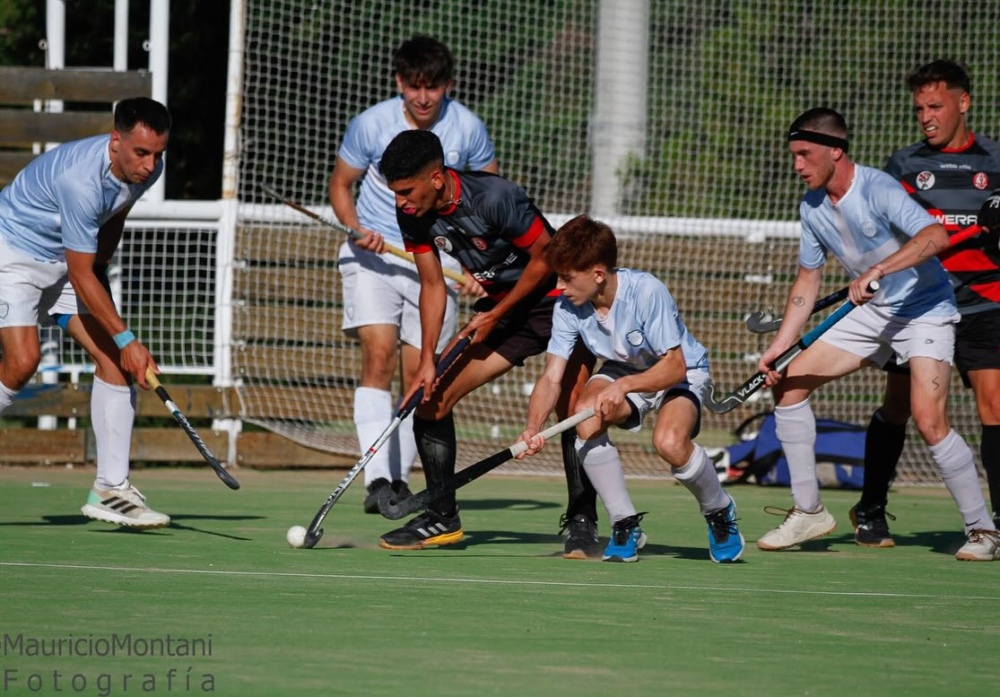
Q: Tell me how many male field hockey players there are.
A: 6